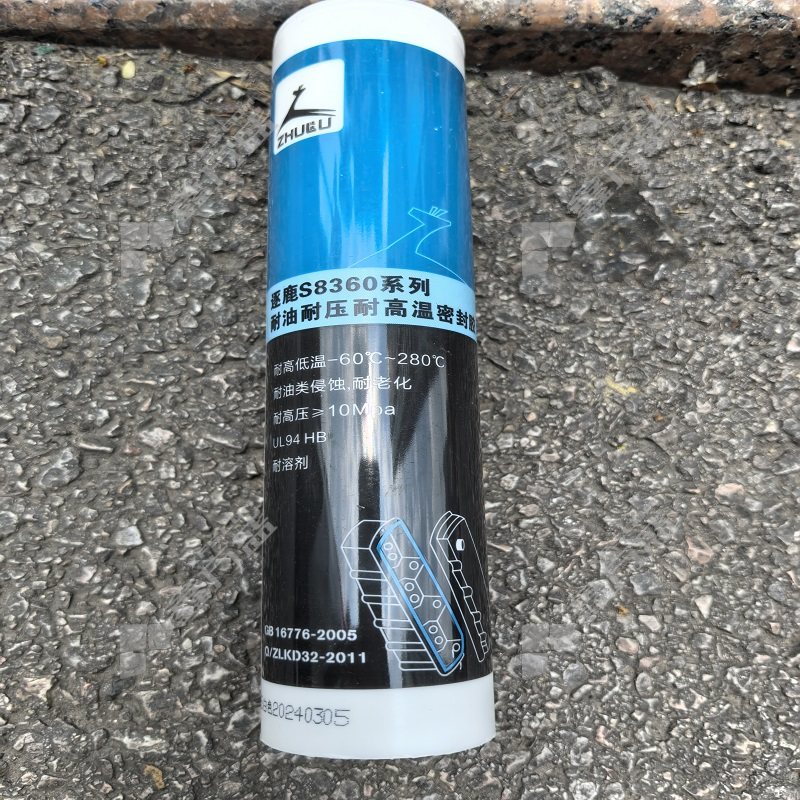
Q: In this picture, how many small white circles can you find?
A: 9